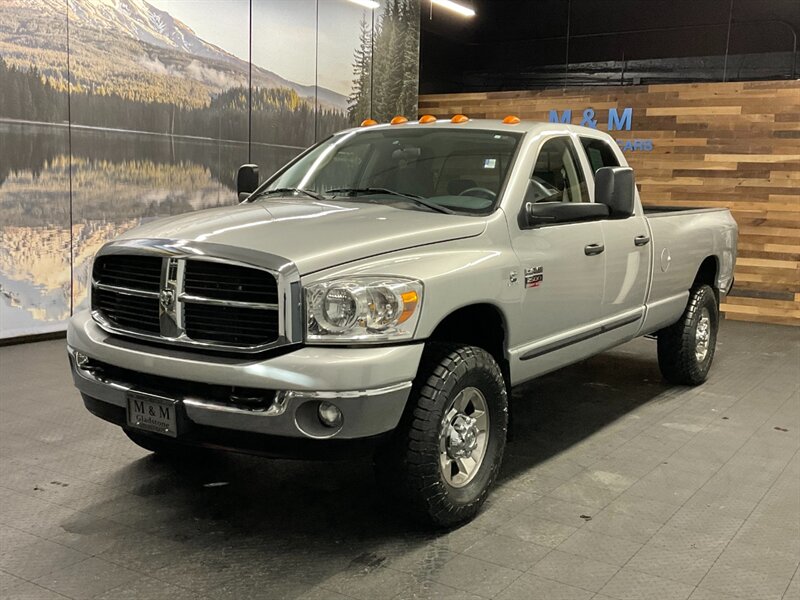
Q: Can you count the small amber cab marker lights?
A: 5